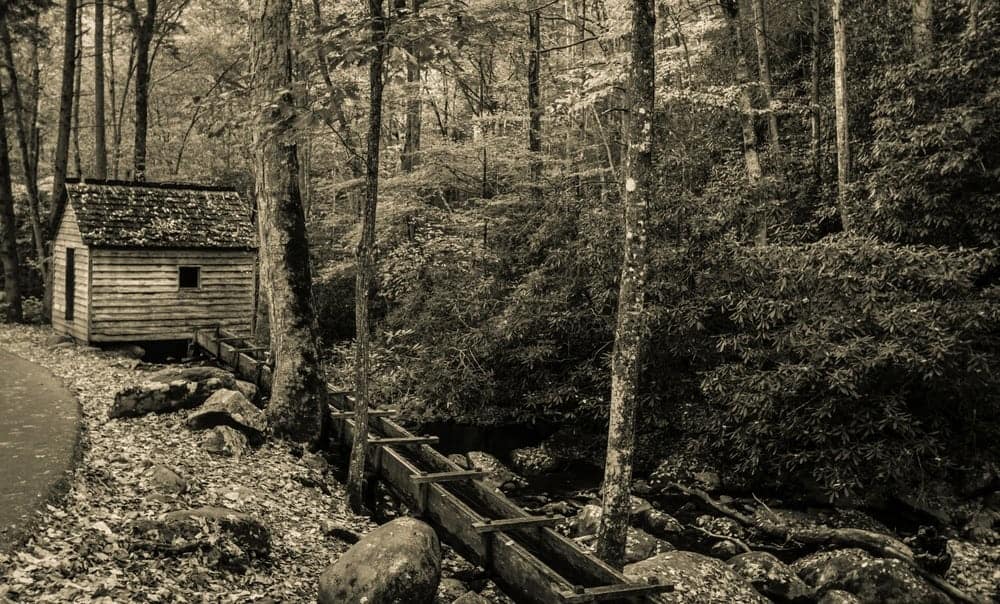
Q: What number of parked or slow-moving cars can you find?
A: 0